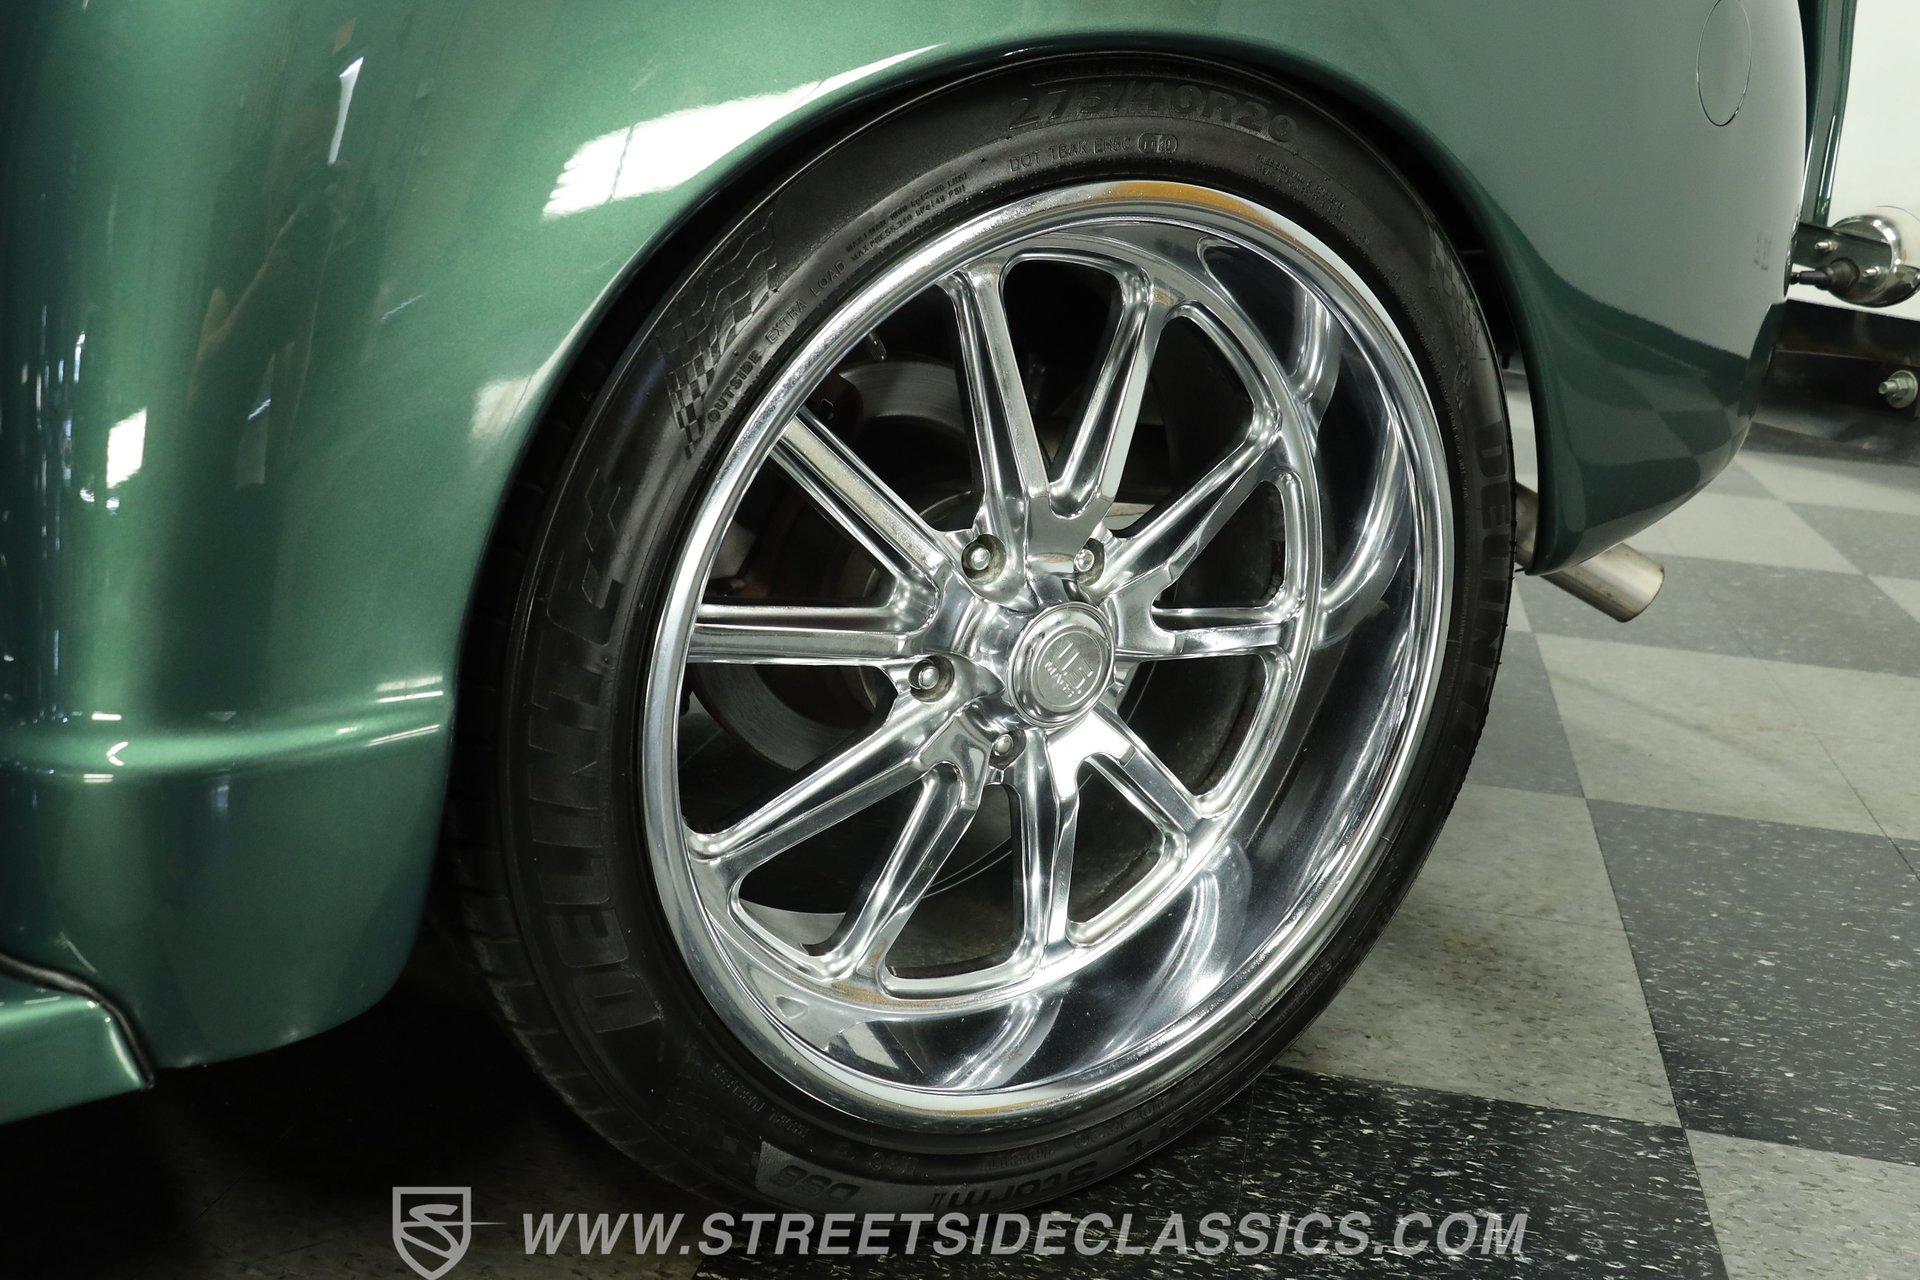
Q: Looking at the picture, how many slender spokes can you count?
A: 10